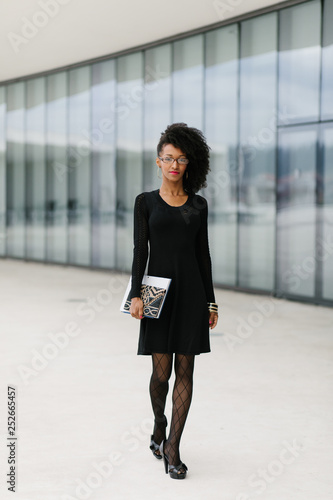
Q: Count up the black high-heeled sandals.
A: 2